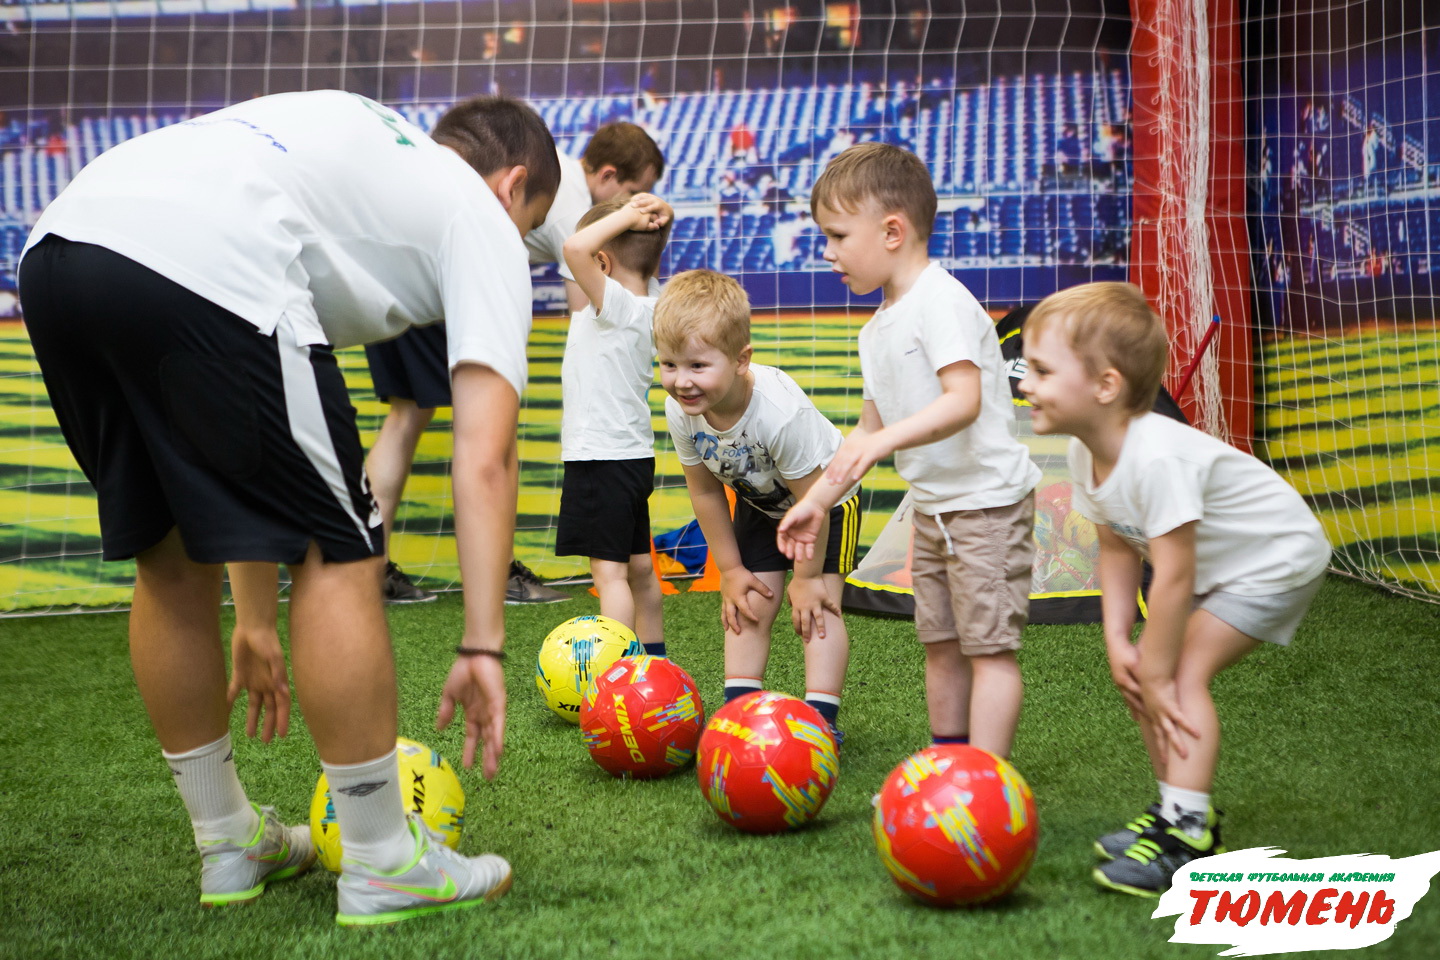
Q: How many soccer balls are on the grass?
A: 5